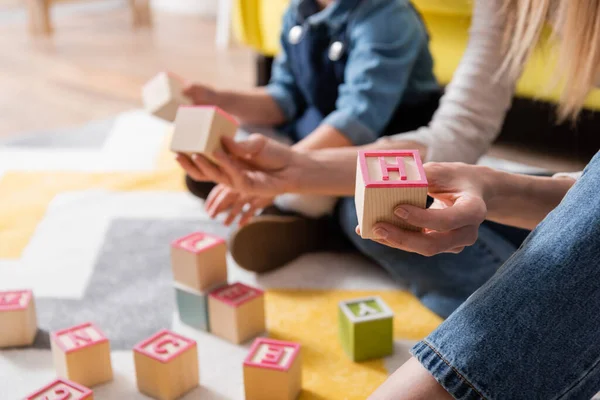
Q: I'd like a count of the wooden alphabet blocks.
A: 12